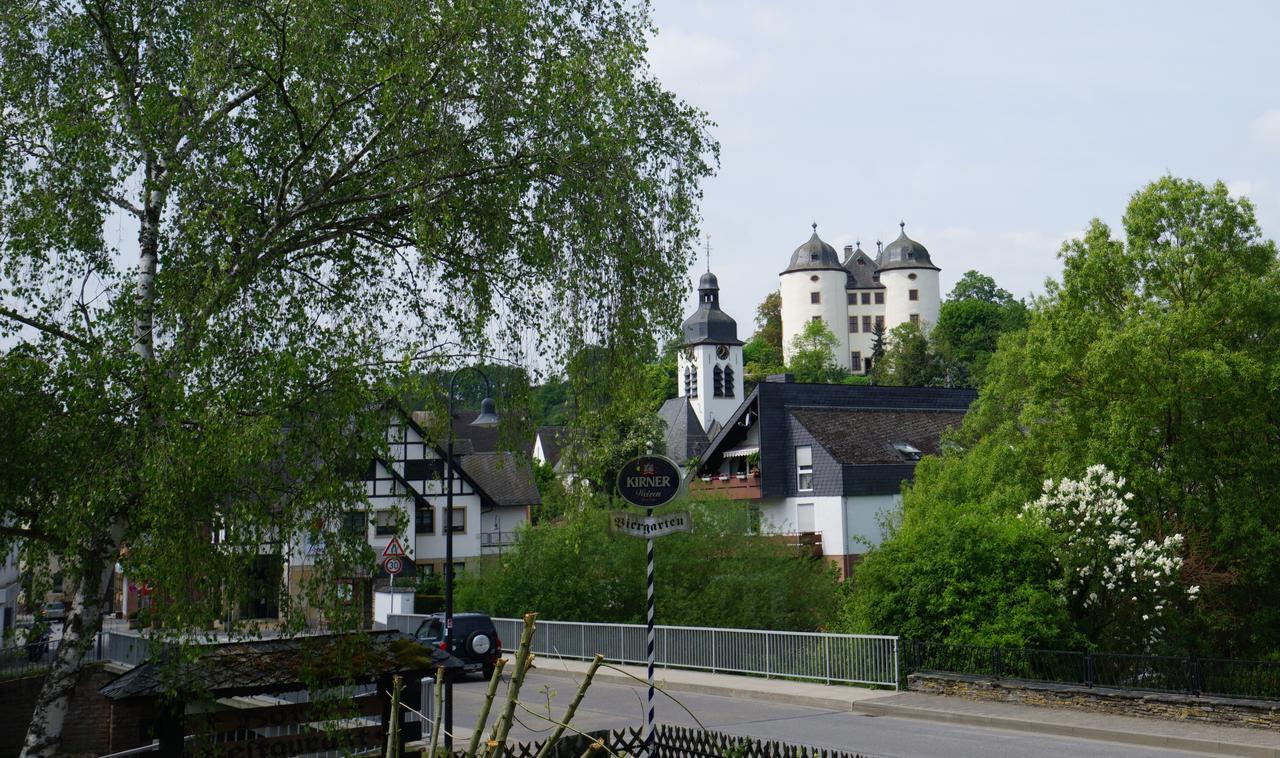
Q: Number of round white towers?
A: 2